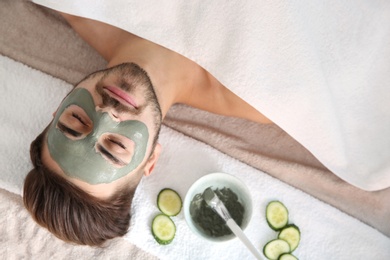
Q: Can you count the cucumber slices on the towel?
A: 6